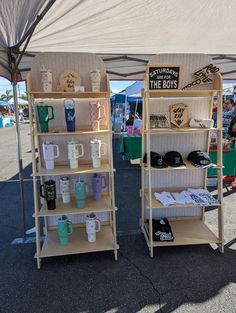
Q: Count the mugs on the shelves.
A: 14